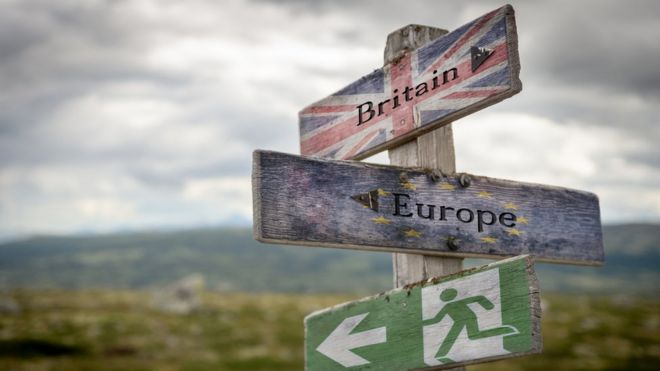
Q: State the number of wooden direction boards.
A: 3